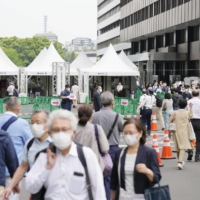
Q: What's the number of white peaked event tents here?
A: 6